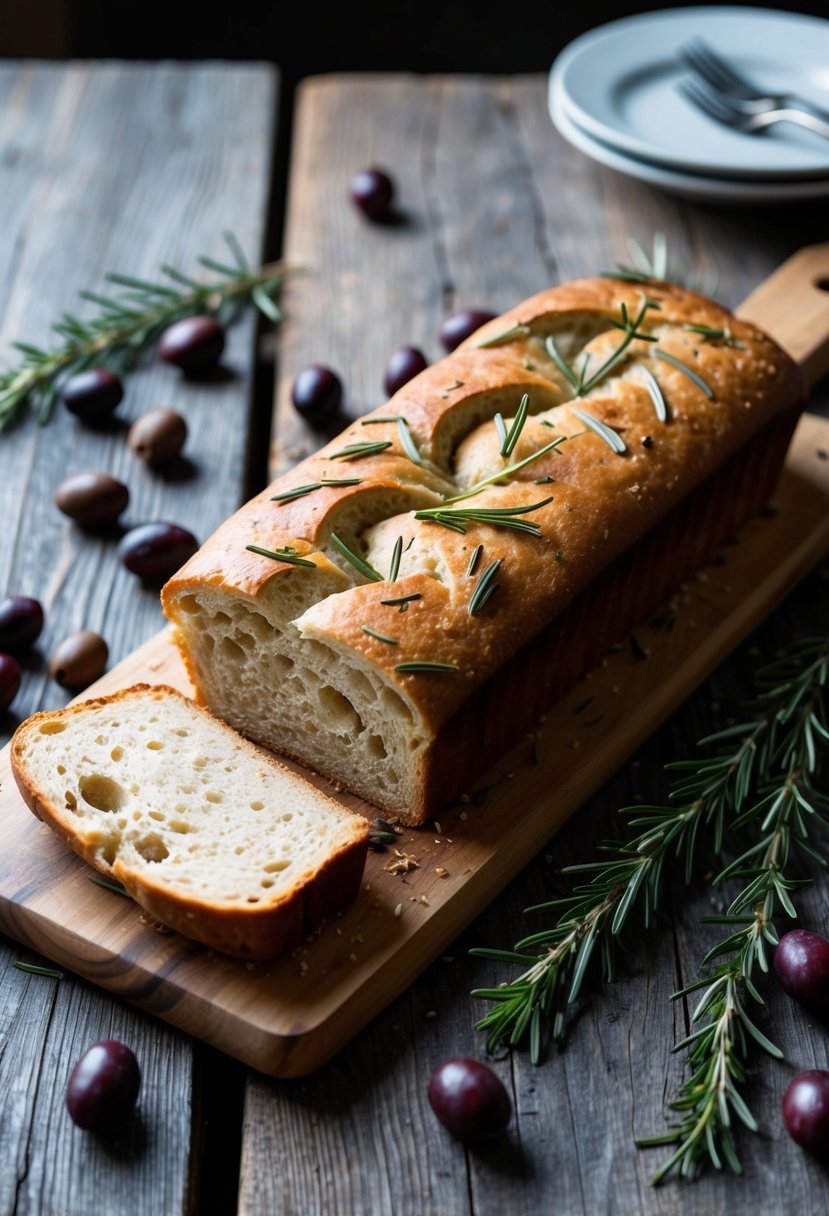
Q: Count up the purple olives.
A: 13